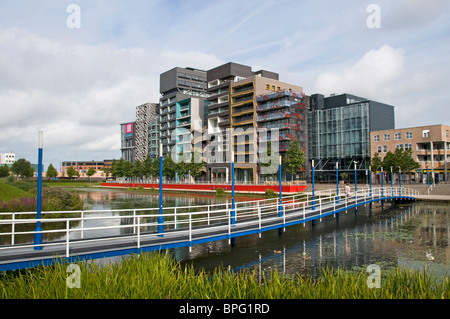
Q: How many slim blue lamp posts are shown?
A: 11